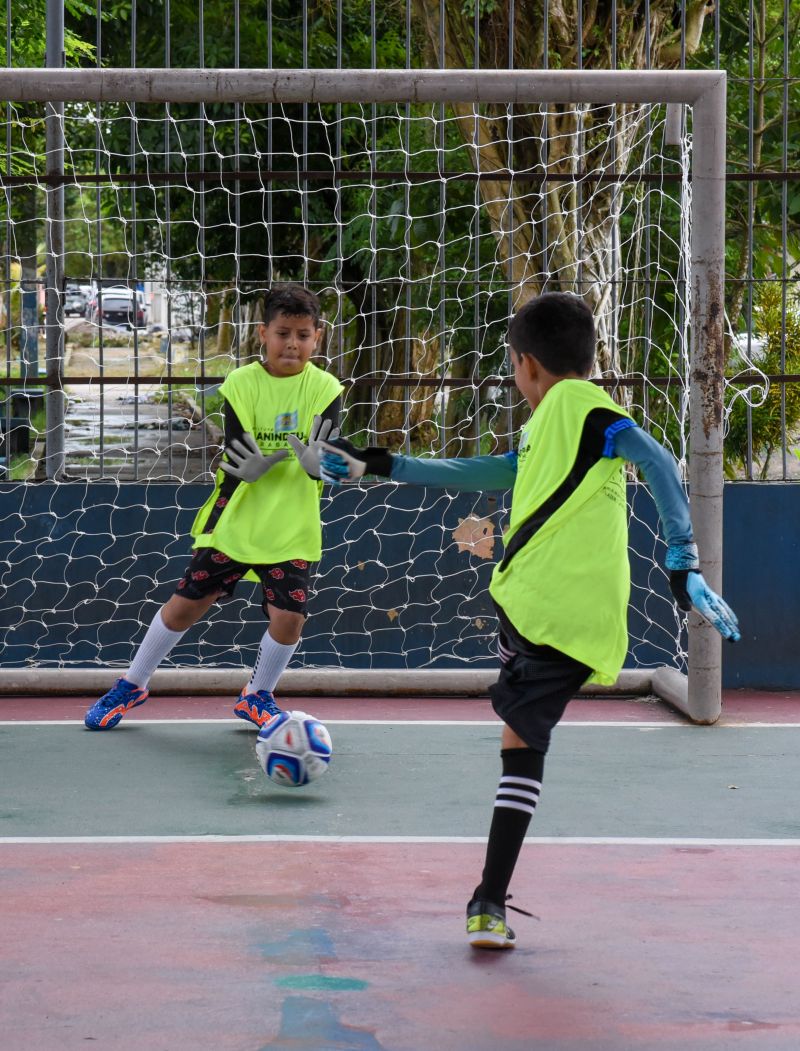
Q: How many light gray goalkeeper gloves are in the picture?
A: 2